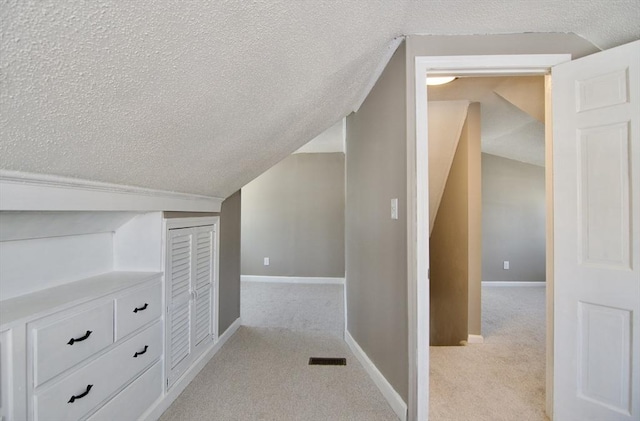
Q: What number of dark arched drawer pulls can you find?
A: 4